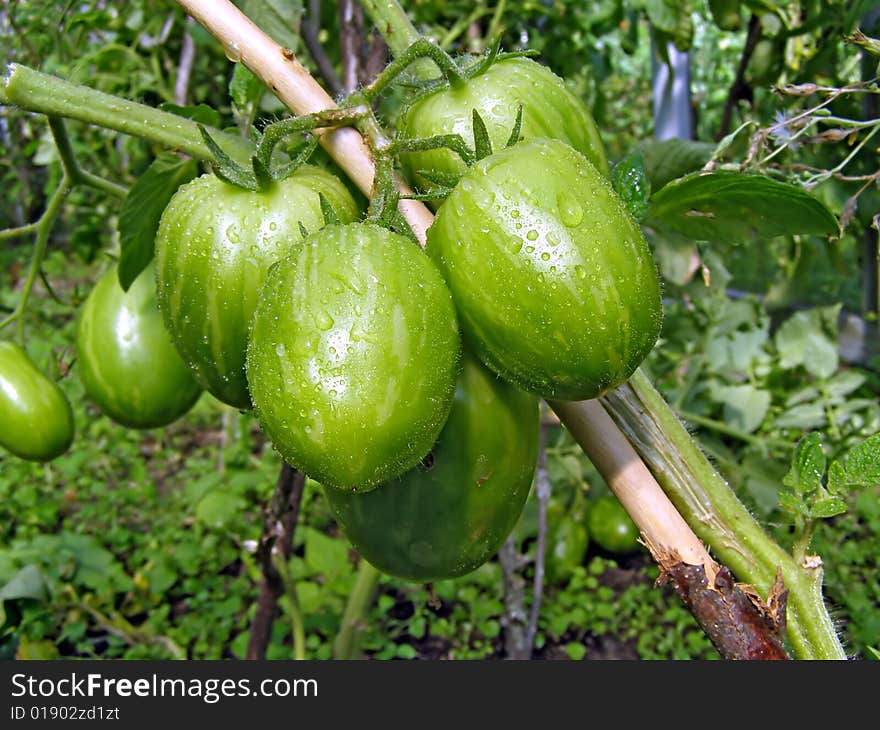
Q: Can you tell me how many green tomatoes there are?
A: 9